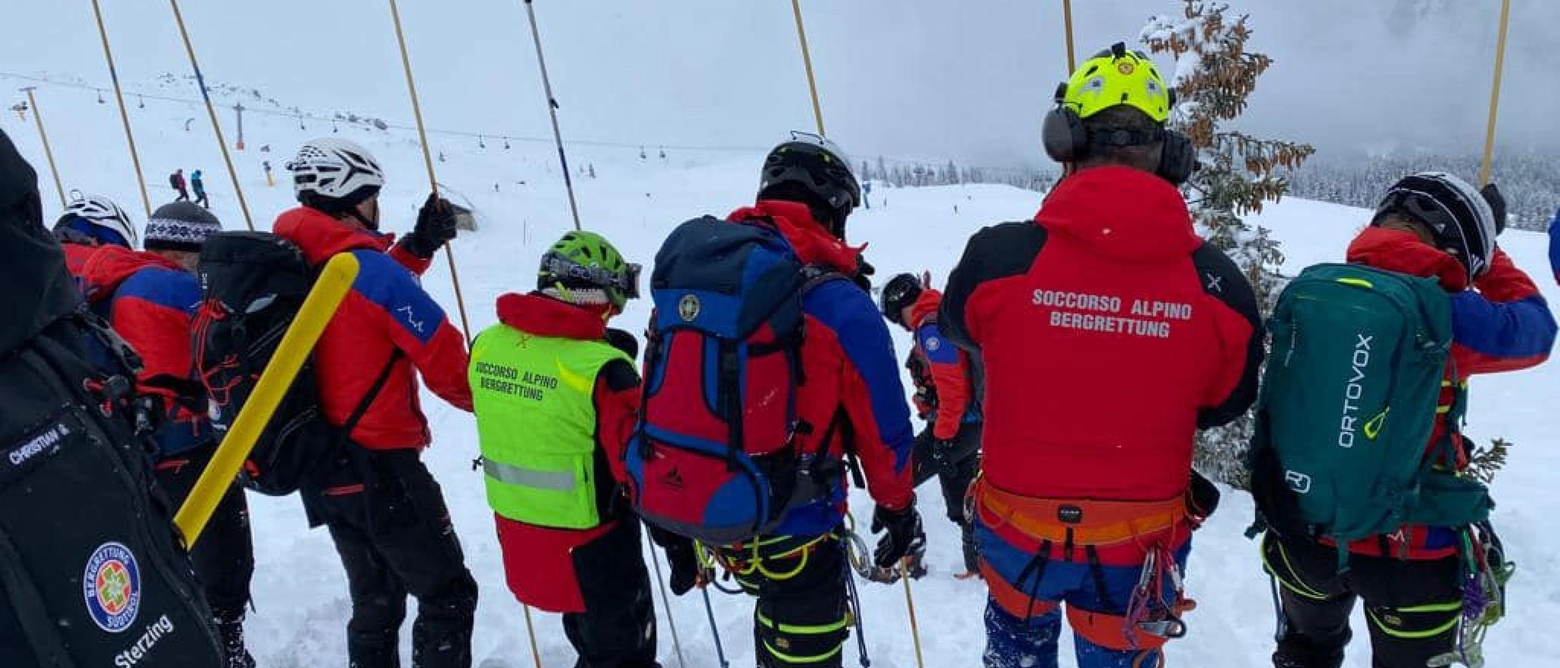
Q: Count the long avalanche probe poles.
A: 8